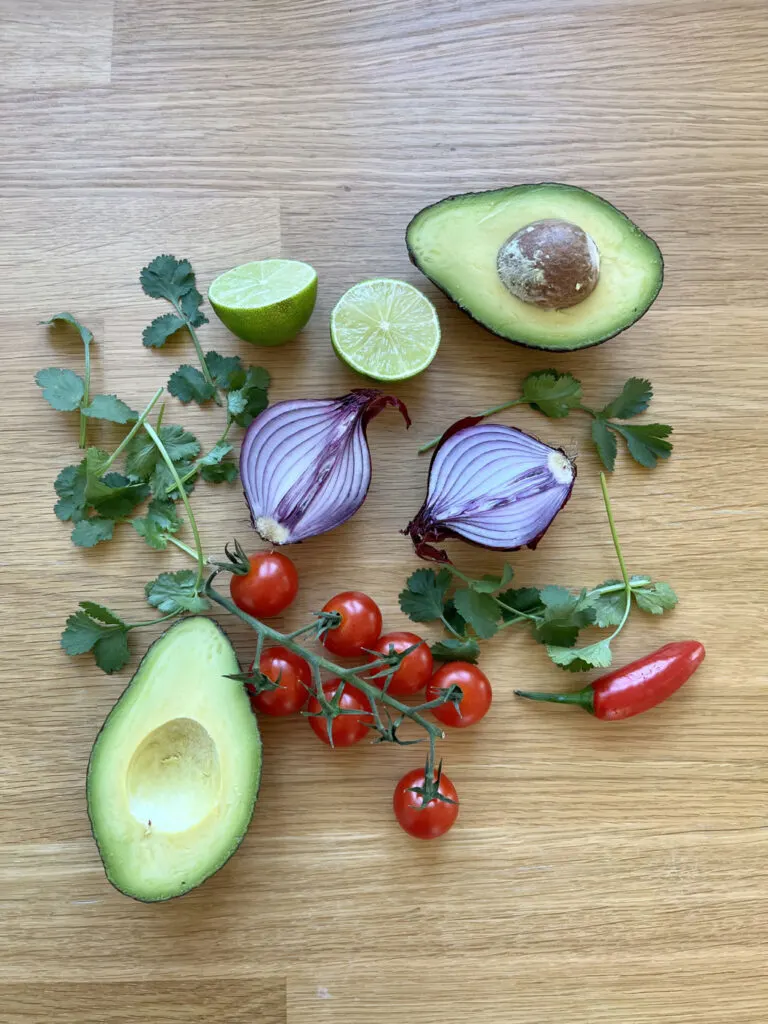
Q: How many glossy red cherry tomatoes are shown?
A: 7